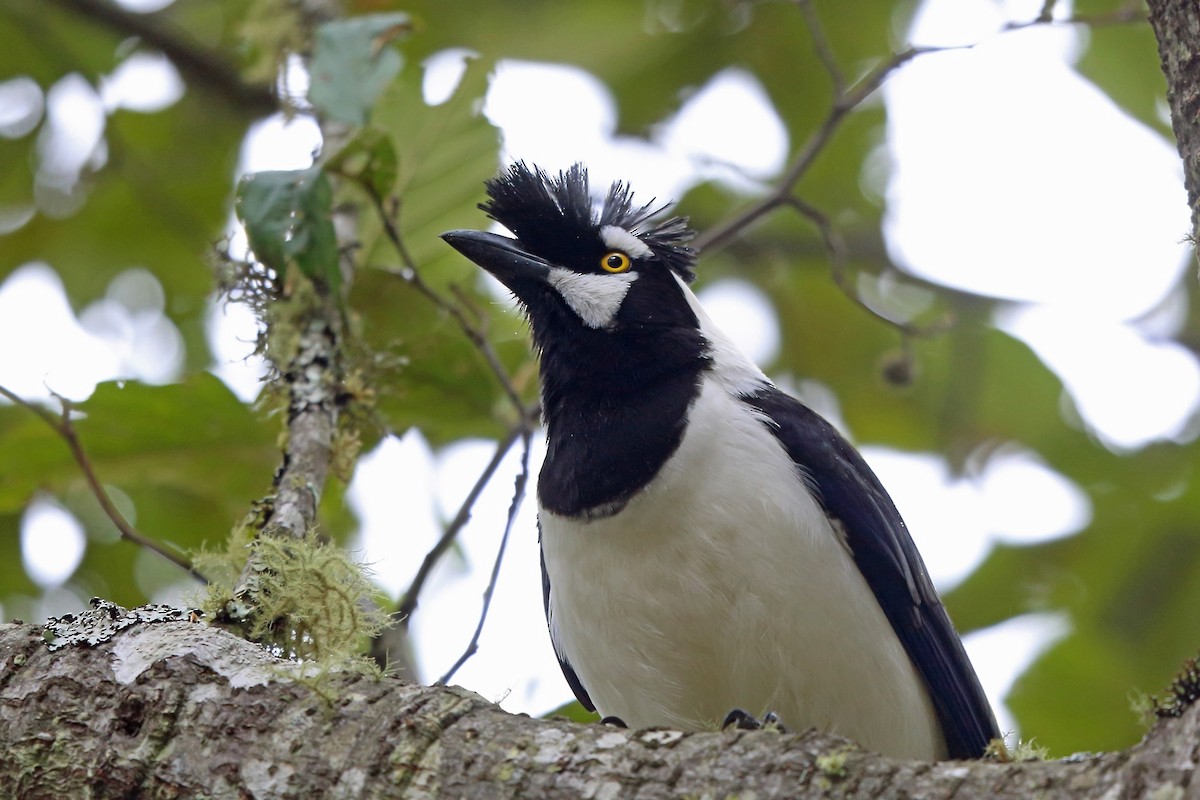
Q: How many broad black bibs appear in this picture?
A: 1